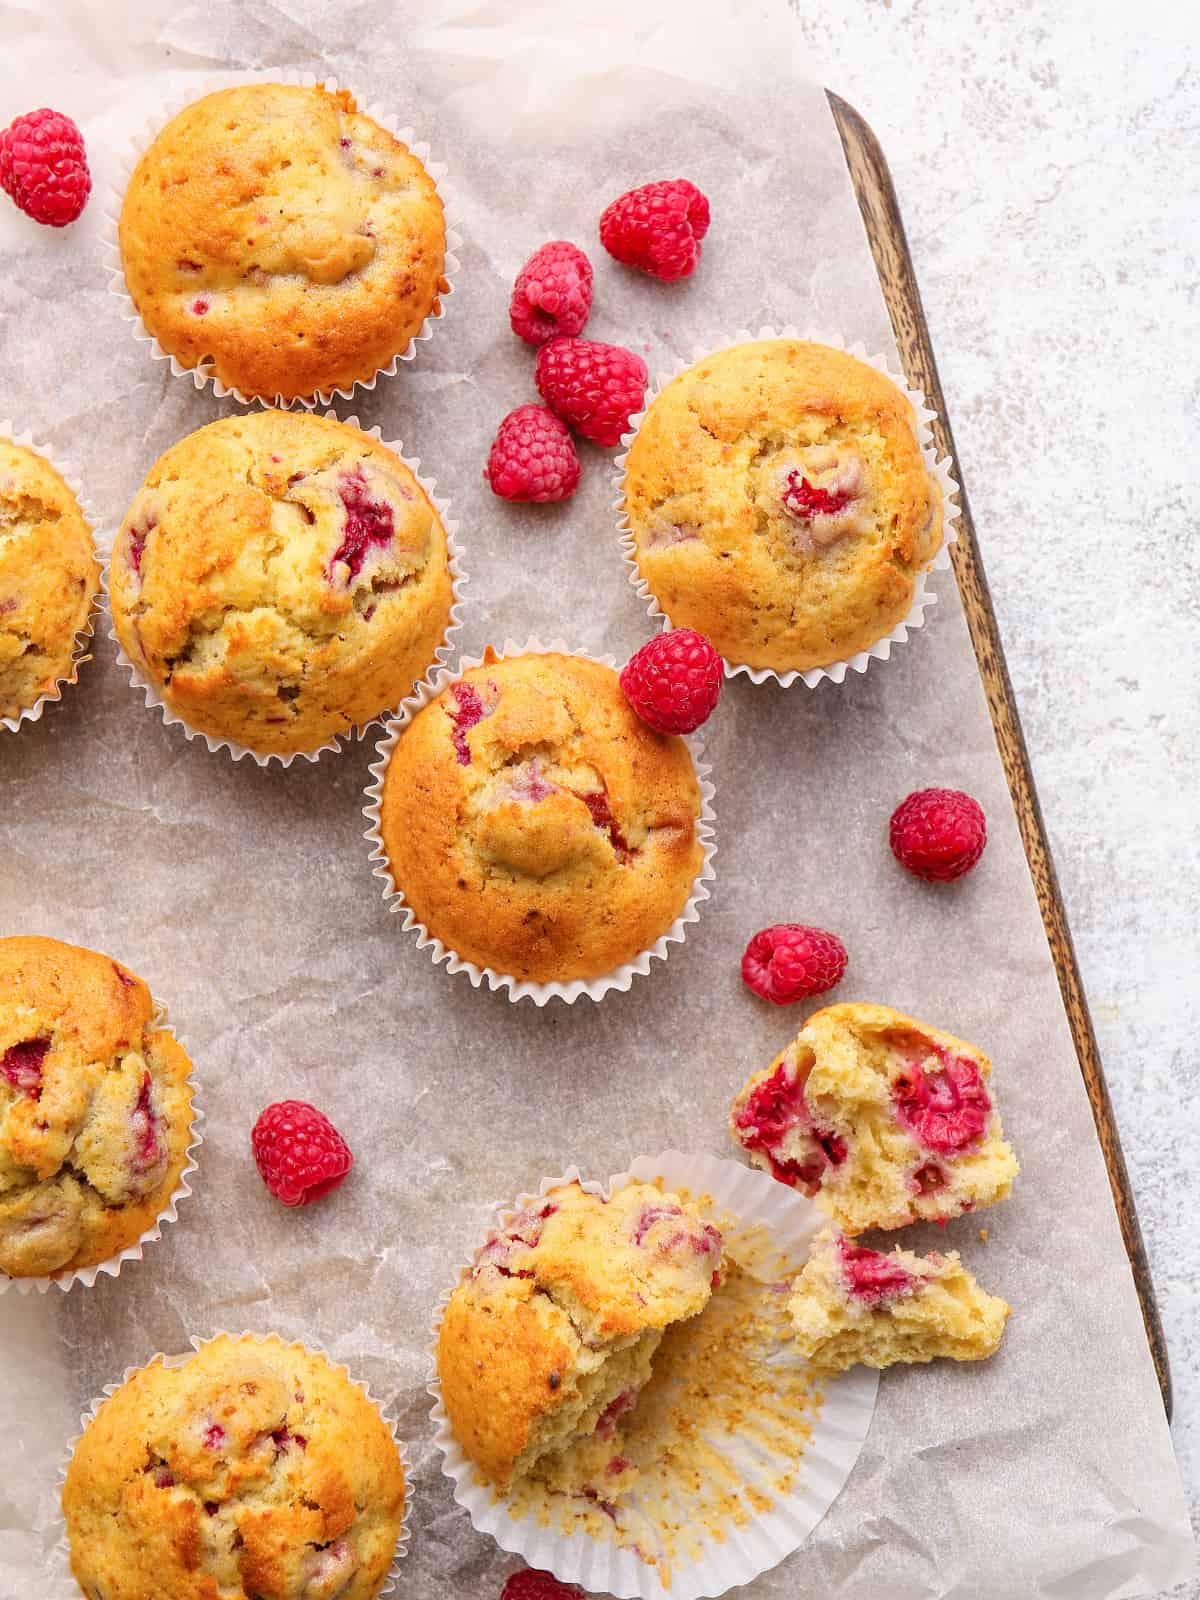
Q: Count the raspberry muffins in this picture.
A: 8